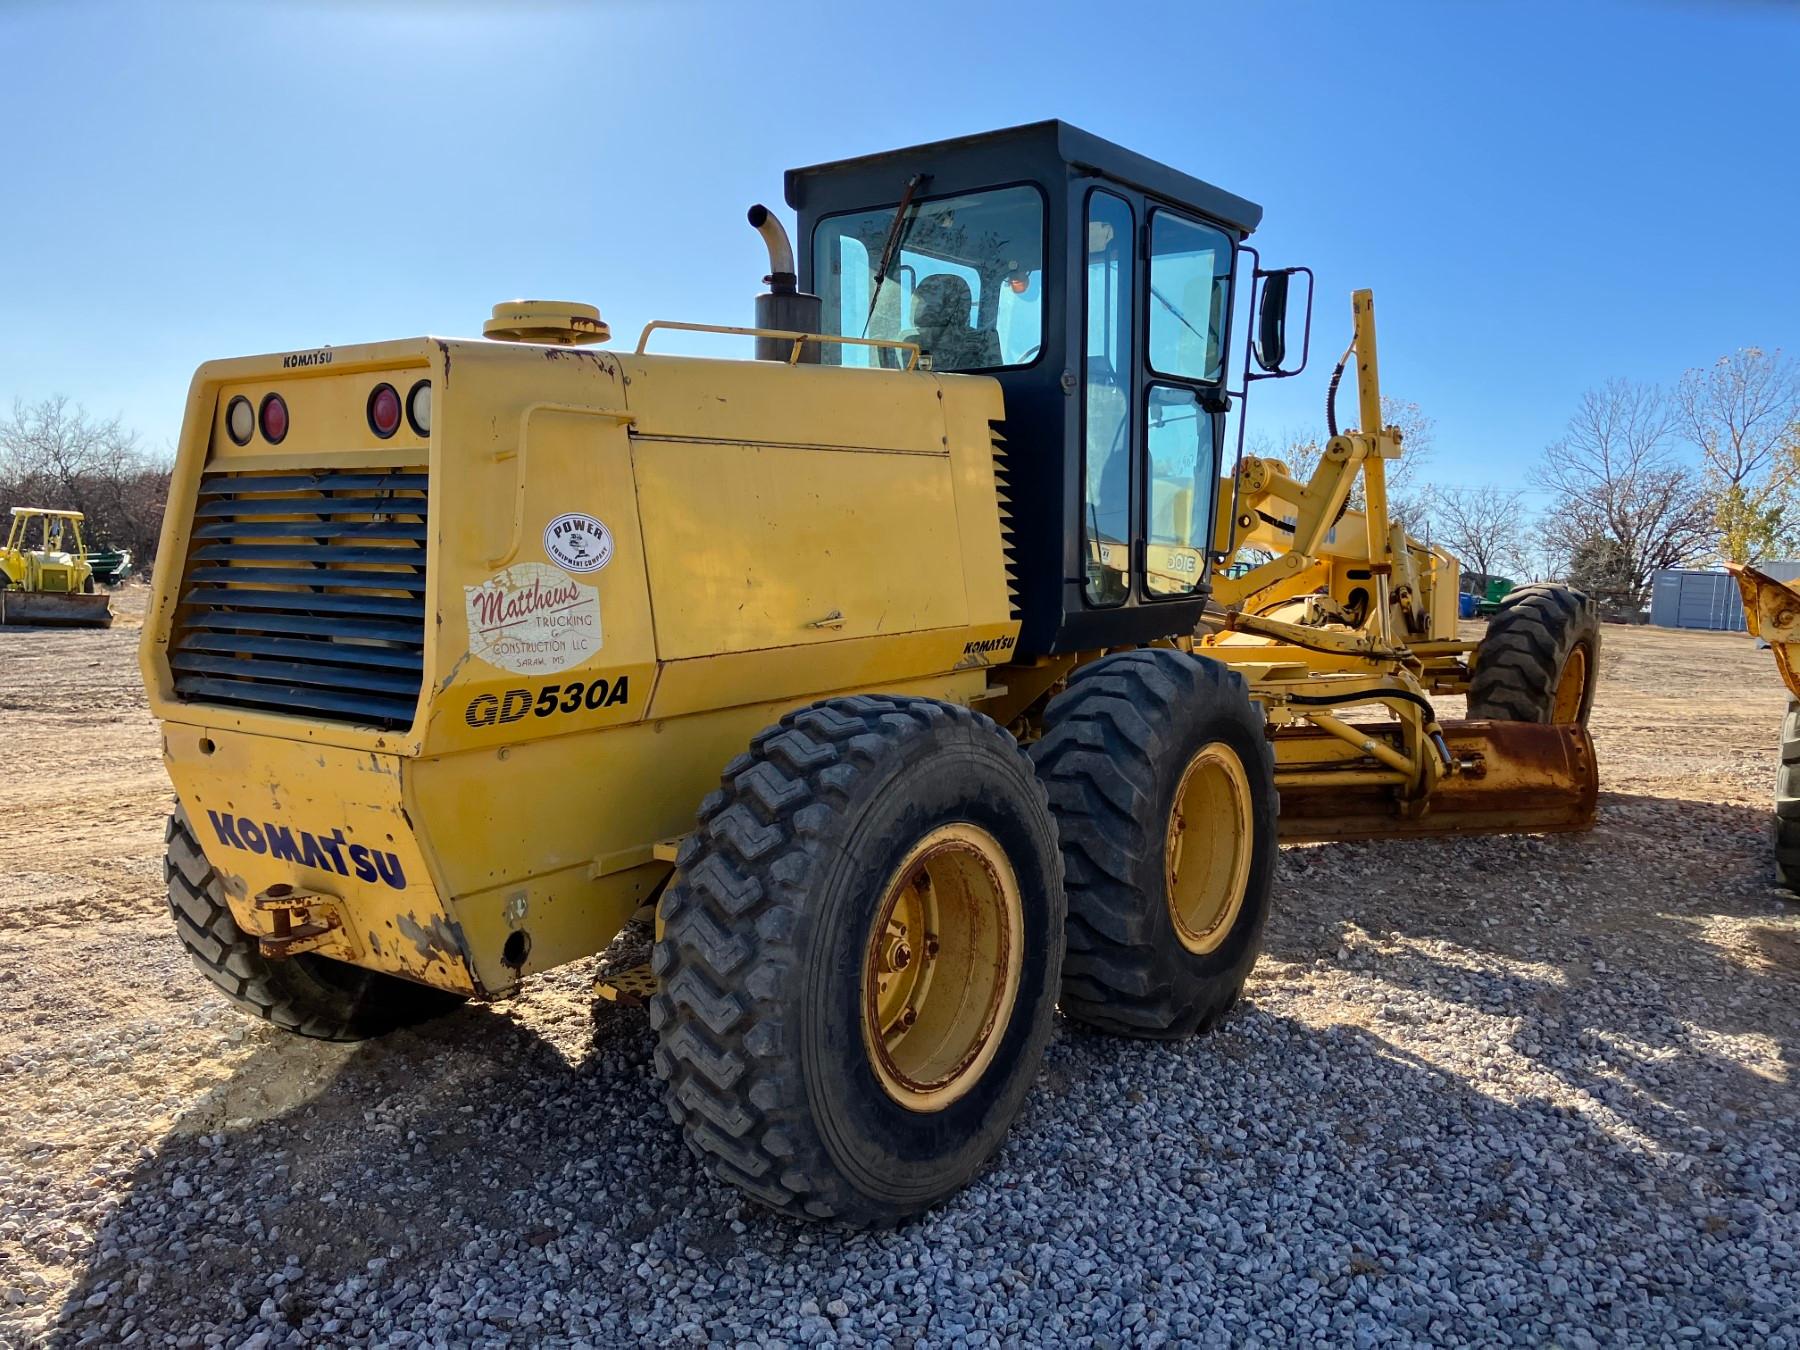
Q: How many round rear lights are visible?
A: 4